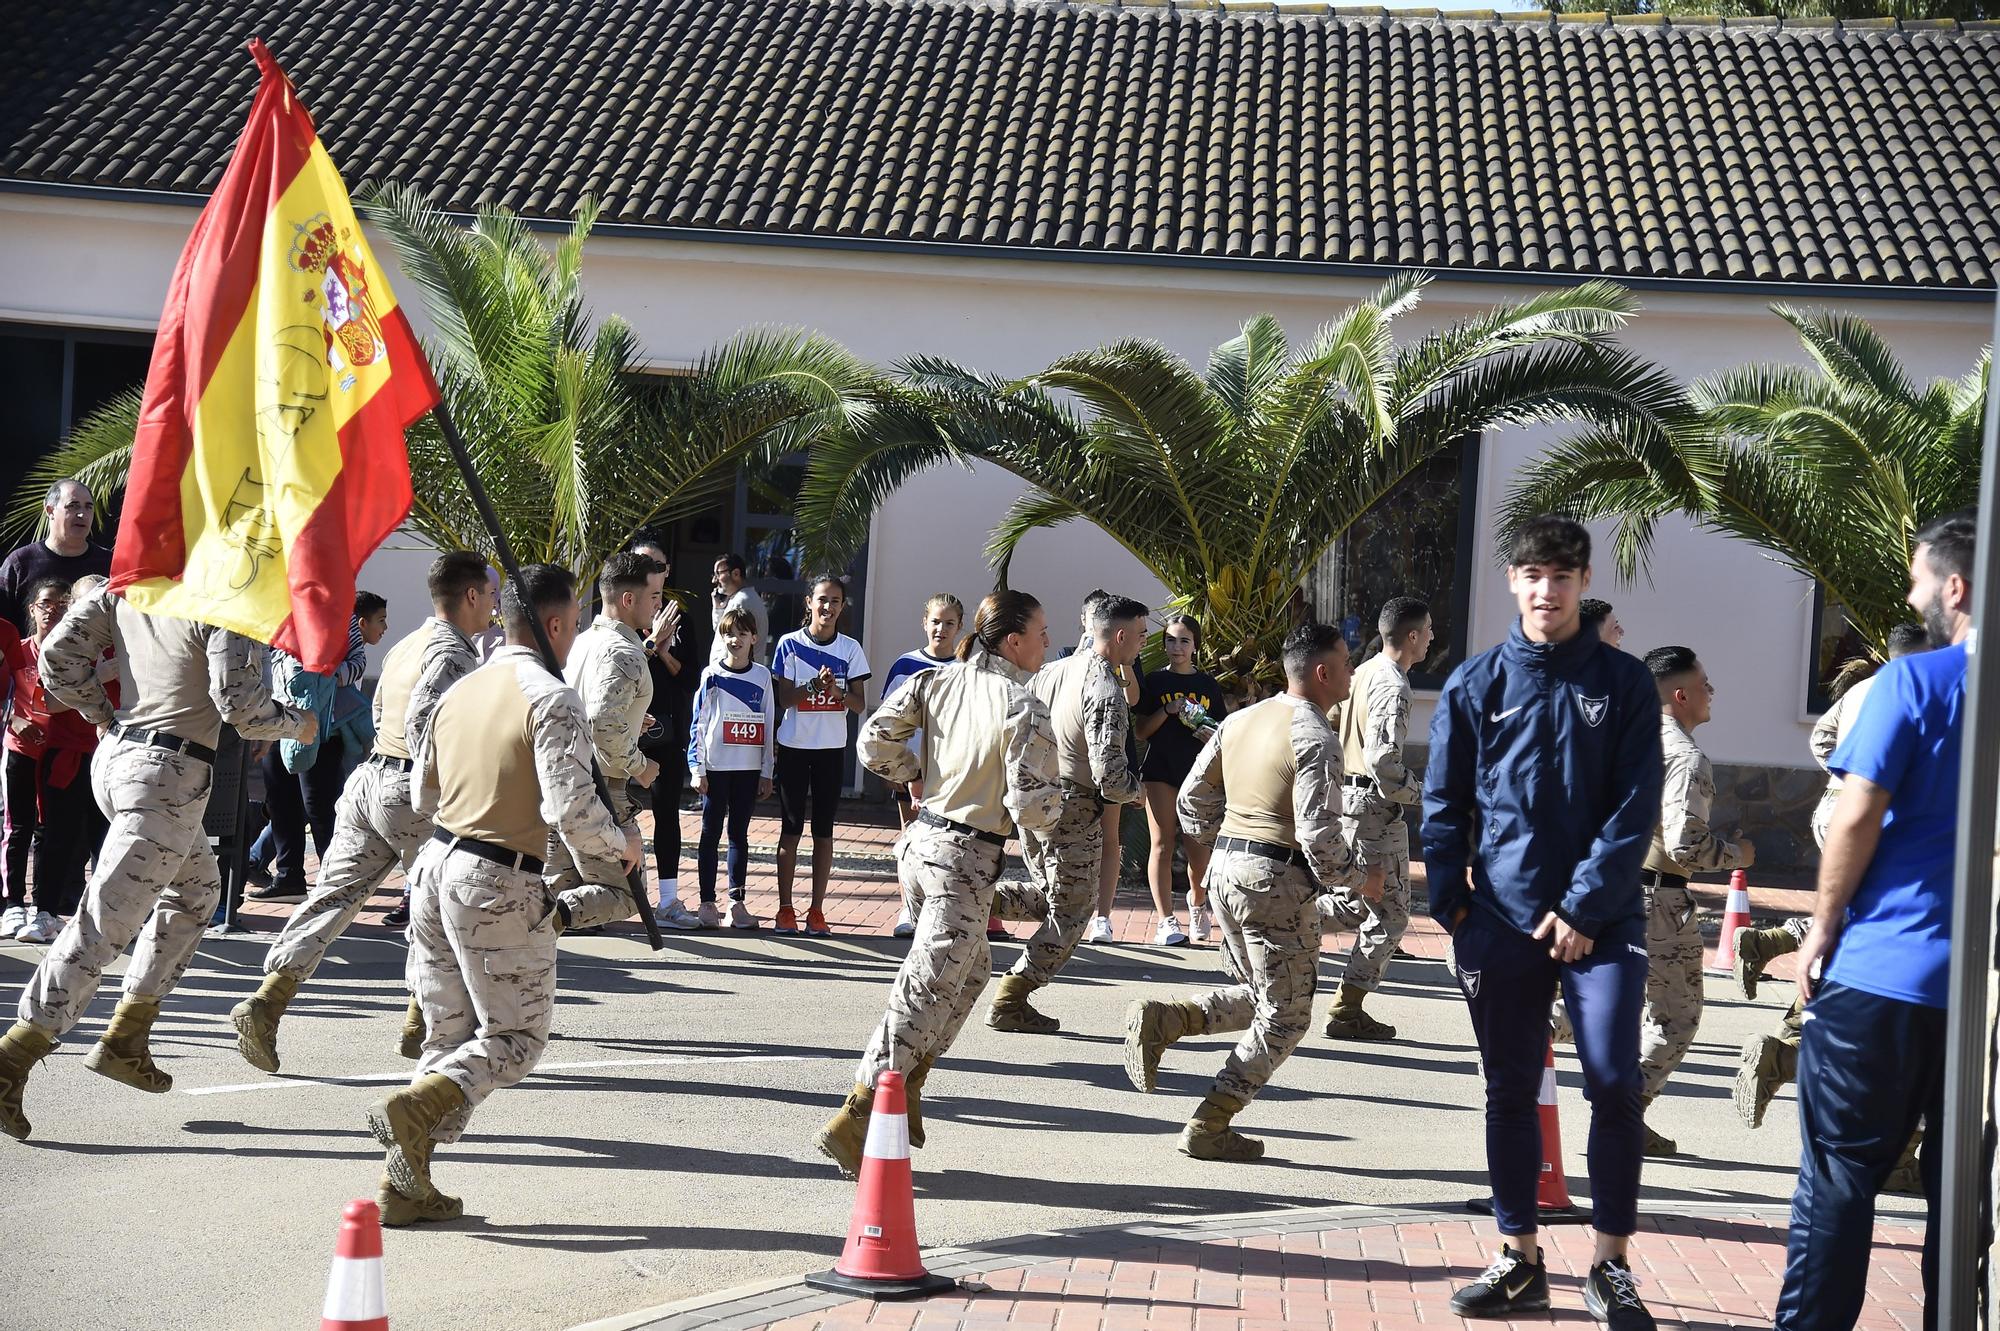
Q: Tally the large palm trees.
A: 3